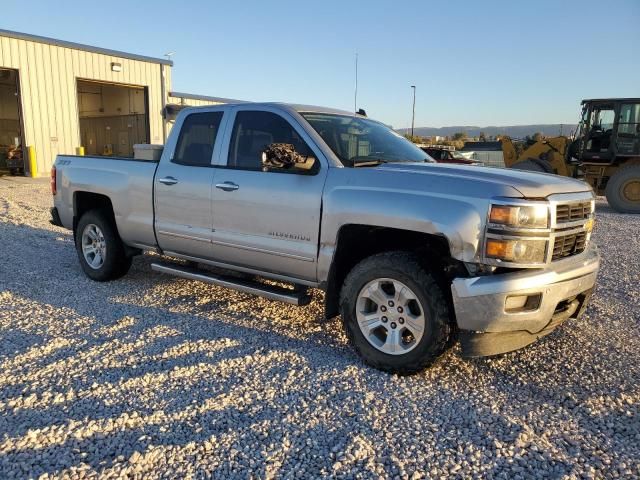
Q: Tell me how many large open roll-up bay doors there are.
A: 2